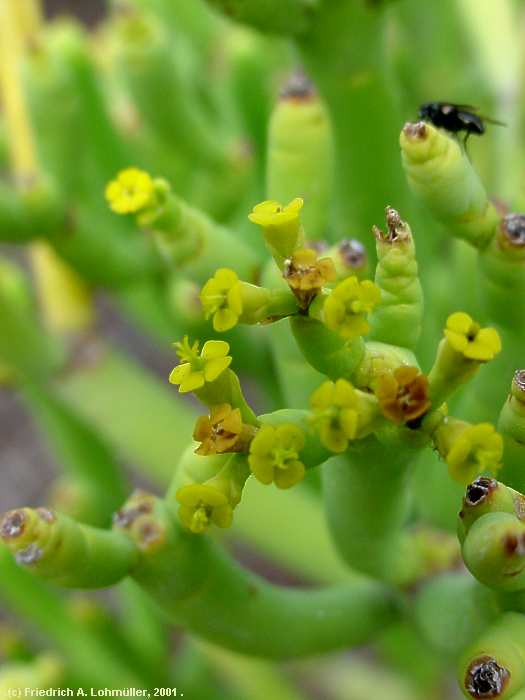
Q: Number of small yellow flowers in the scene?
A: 10